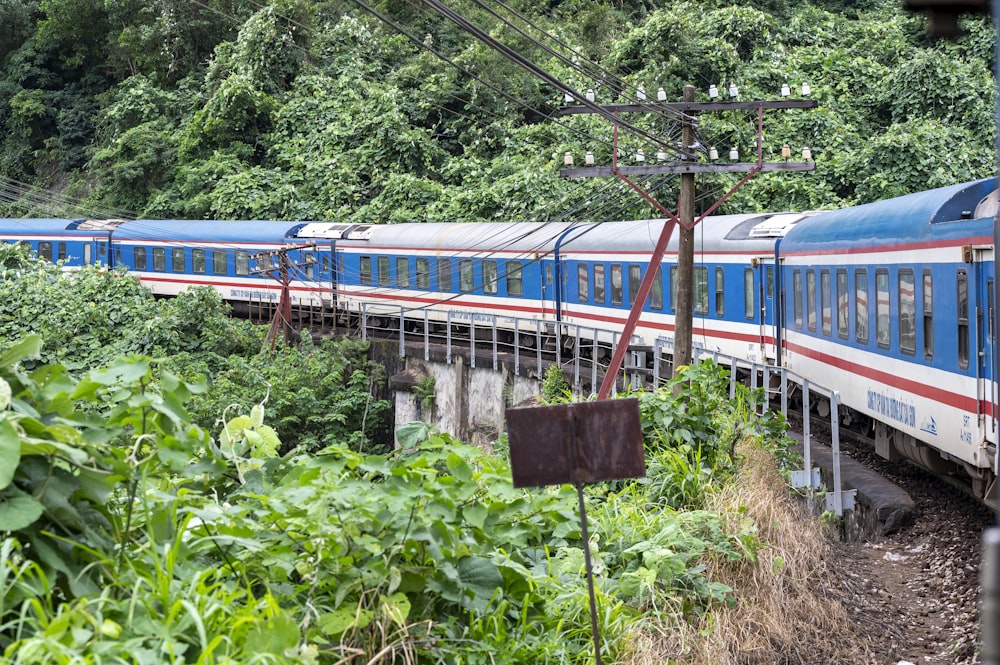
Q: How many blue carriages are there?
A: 5